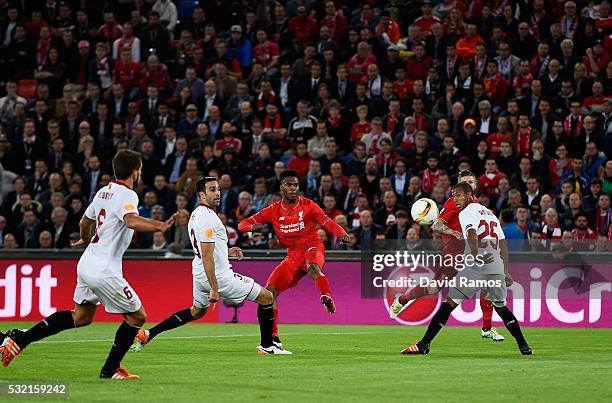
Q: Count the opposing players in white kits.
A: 3